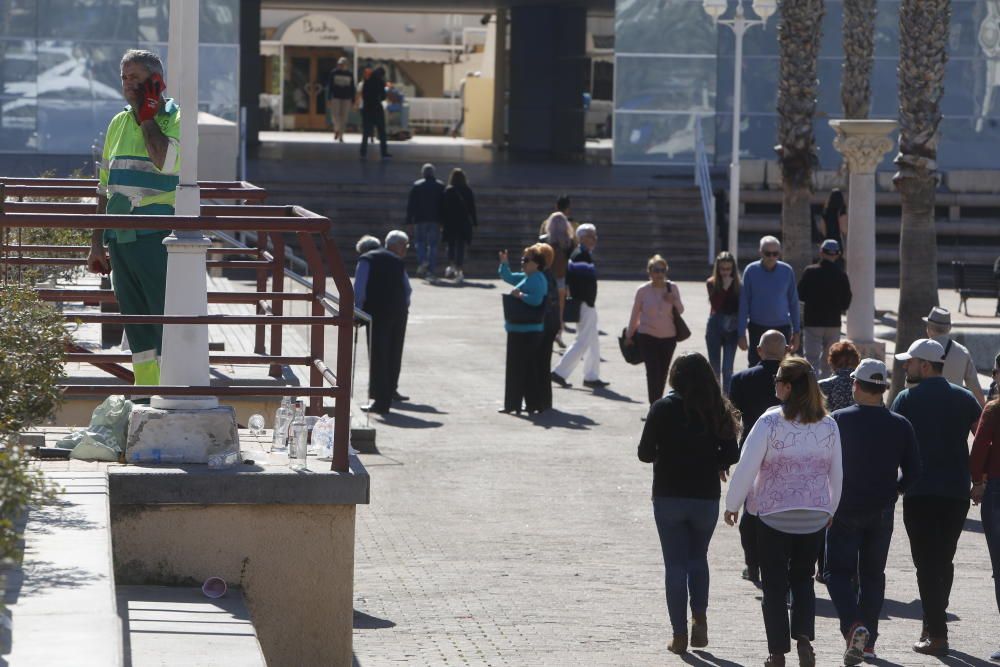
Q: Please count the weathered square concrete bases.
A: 1